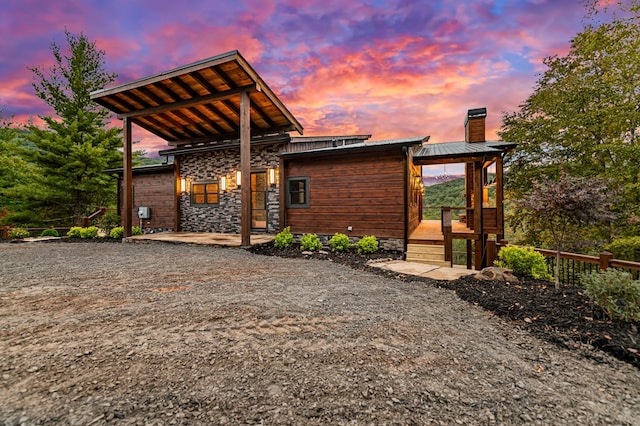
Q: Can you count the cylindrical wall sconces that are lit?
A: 4